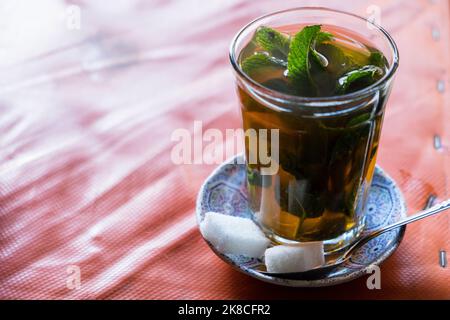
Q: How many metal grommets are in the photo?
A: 5